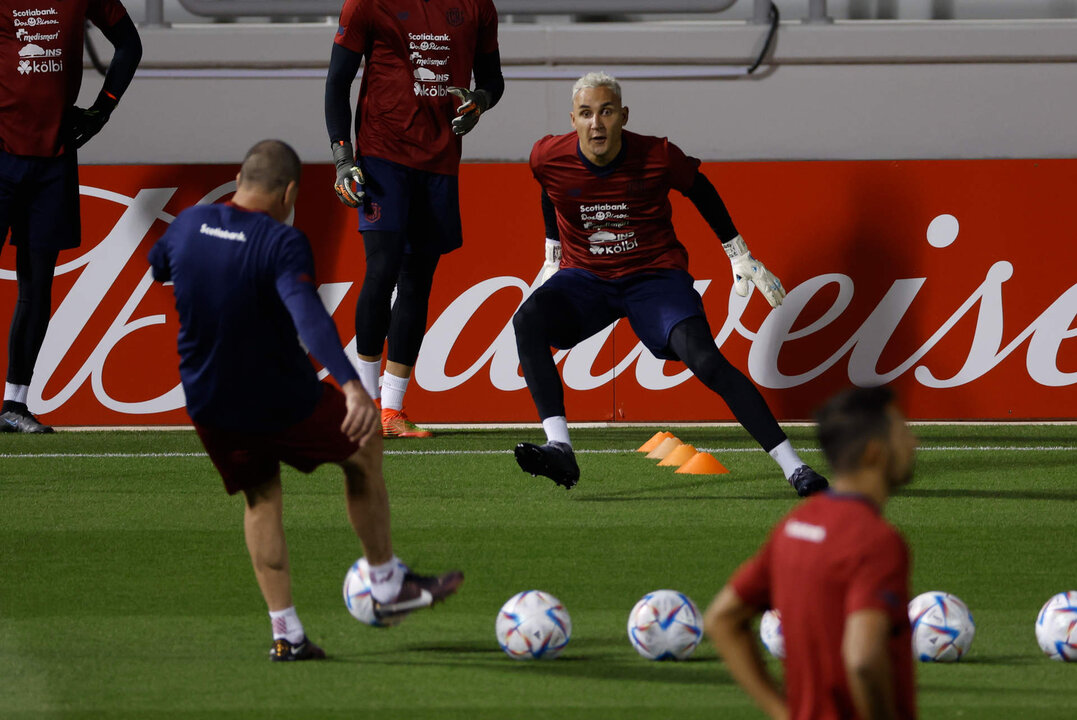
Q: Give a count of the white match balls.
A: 6